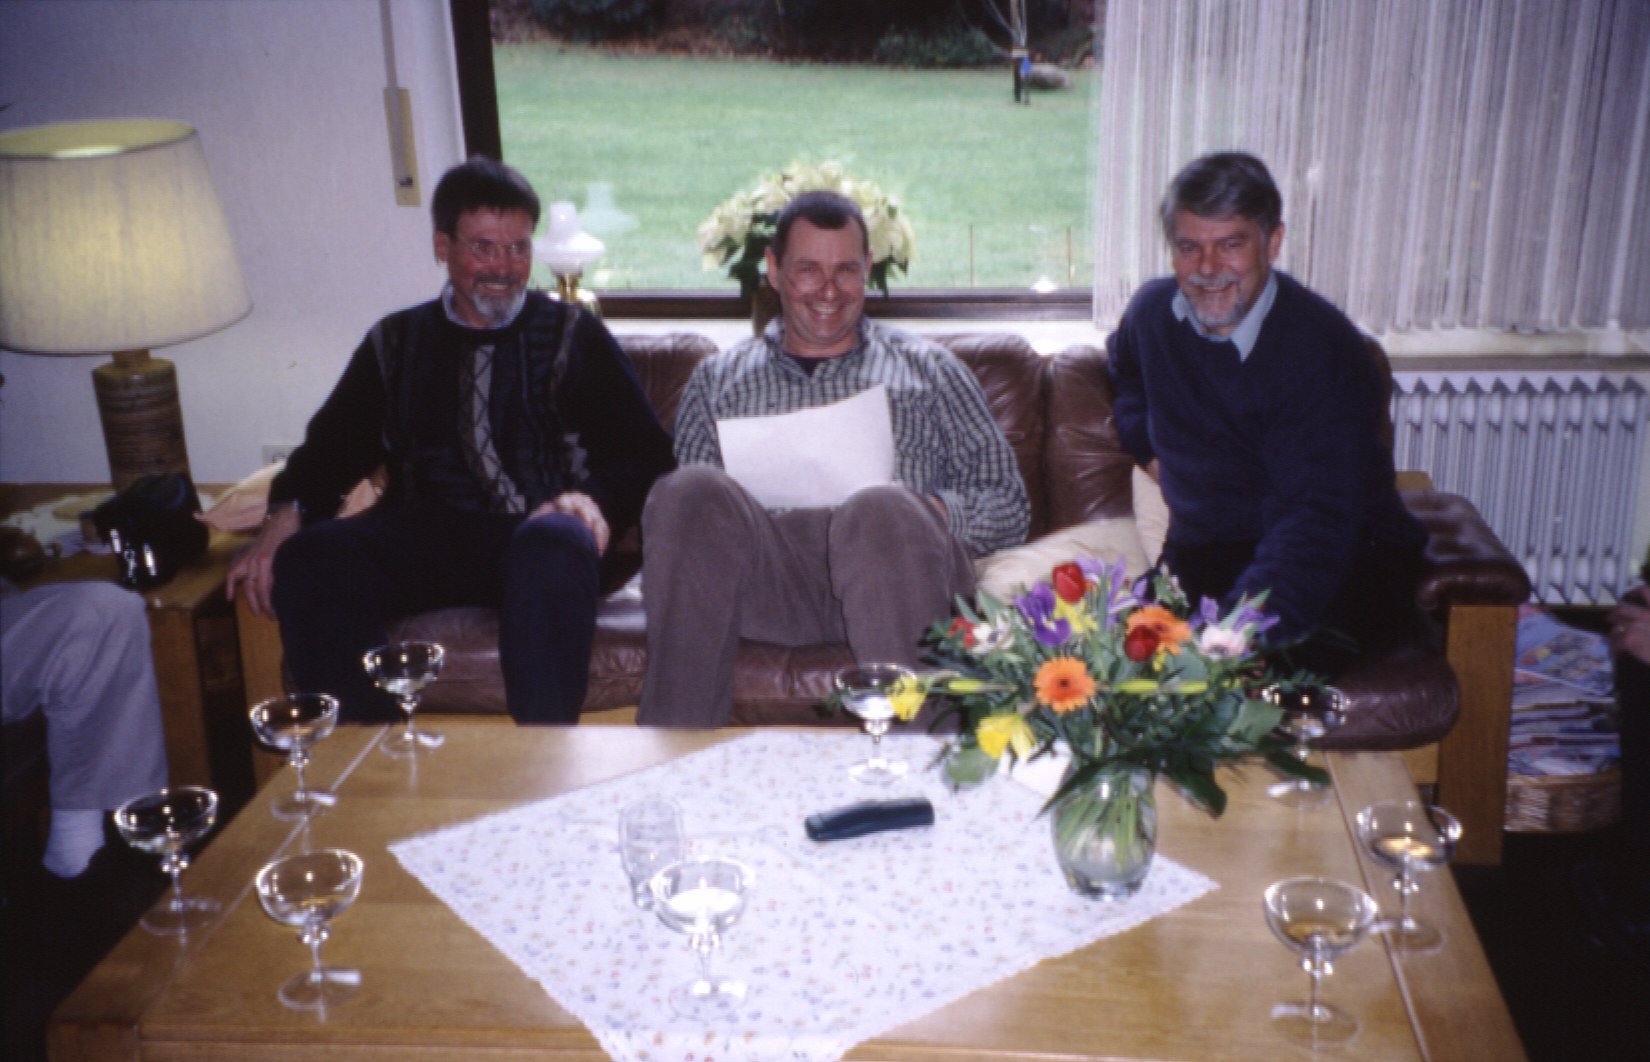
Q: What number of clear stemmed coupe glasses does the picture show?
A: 9